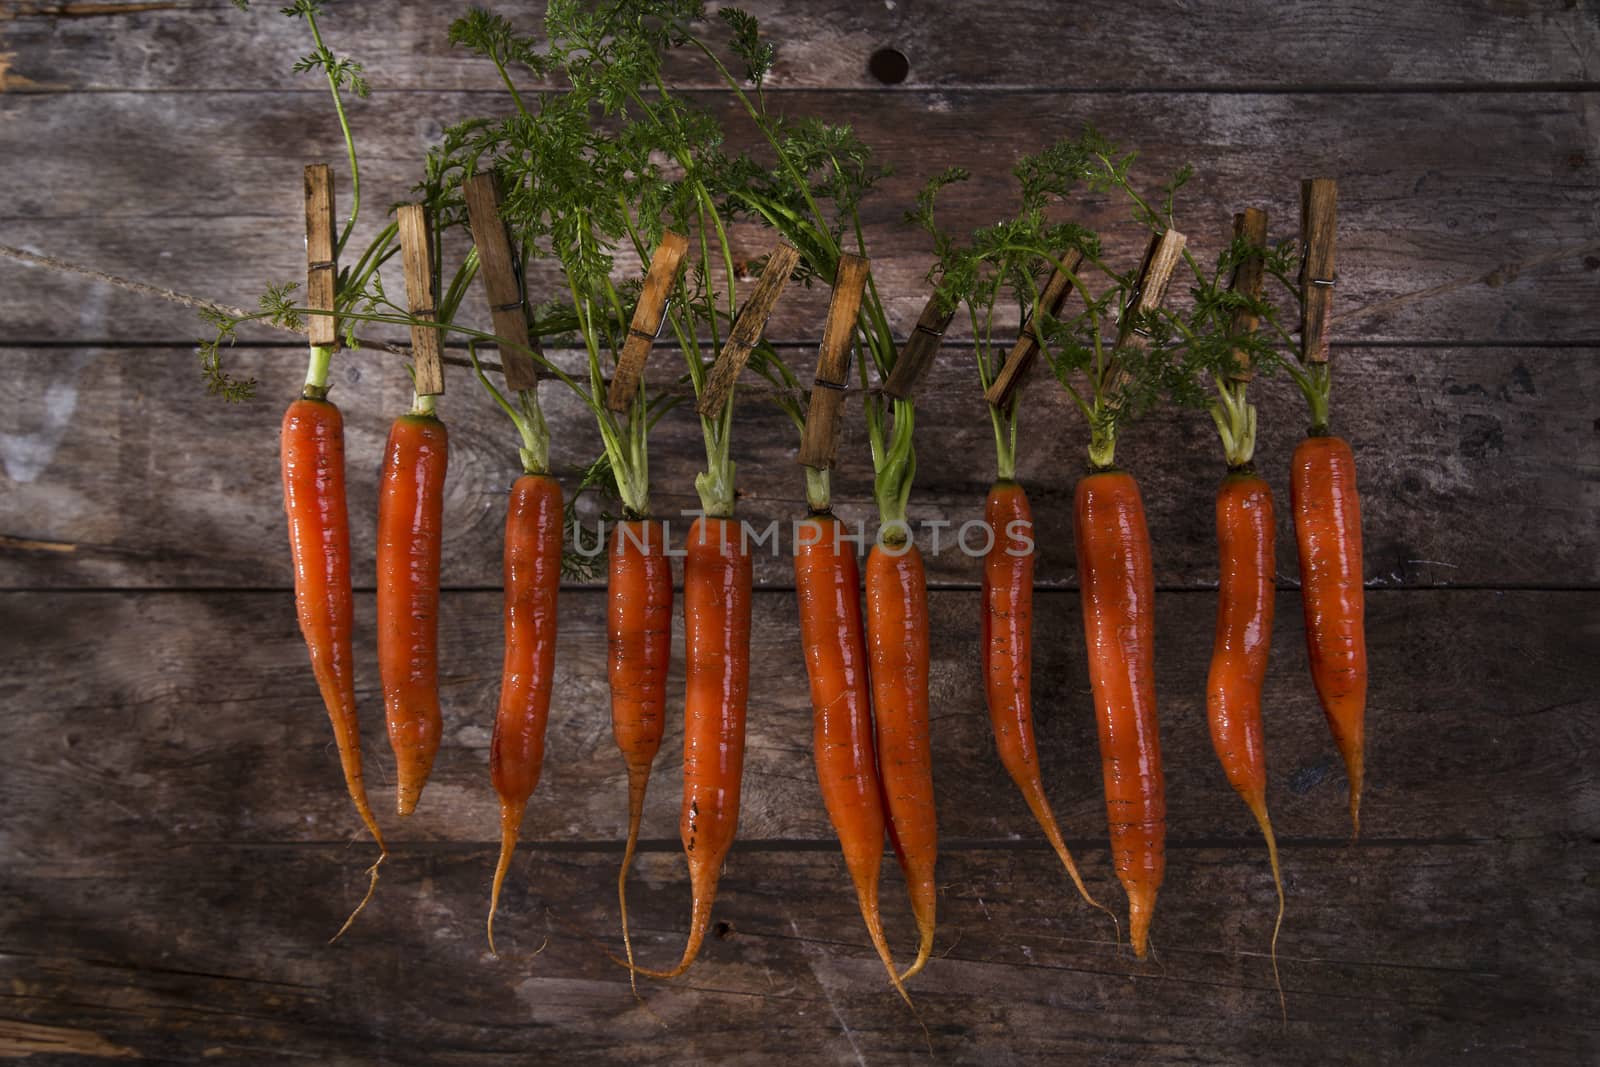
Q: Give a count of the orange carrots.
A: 11